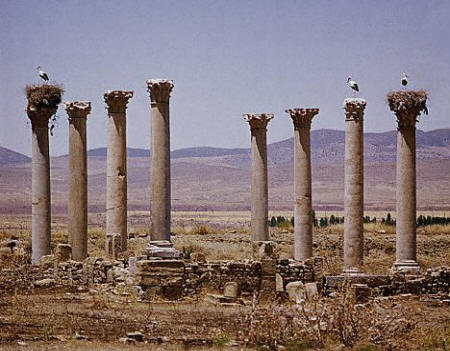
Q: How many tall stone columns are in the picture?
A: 8